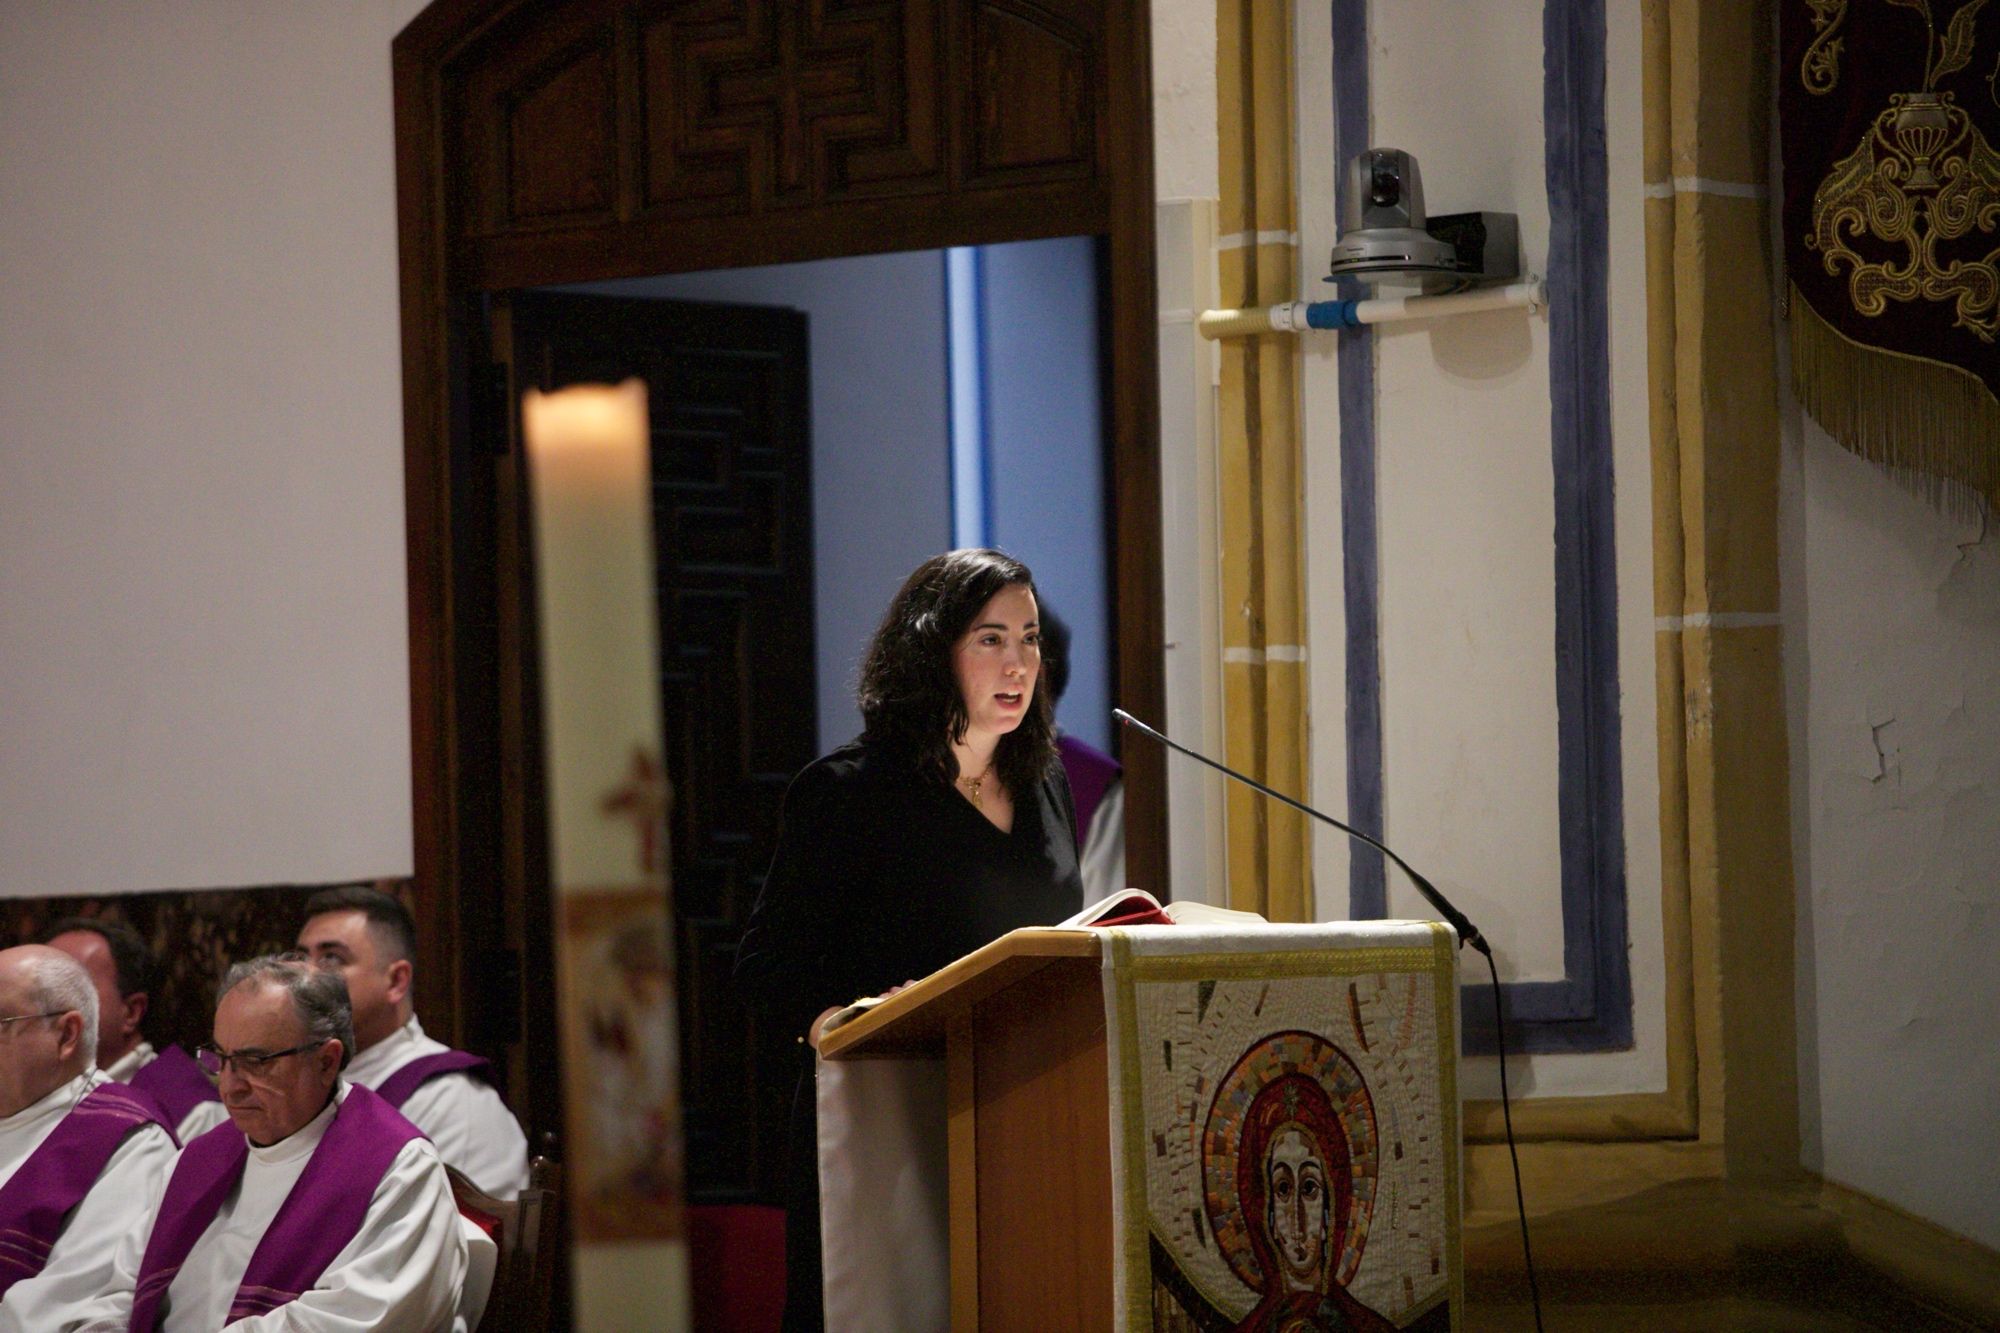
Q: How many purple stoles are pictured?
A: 5